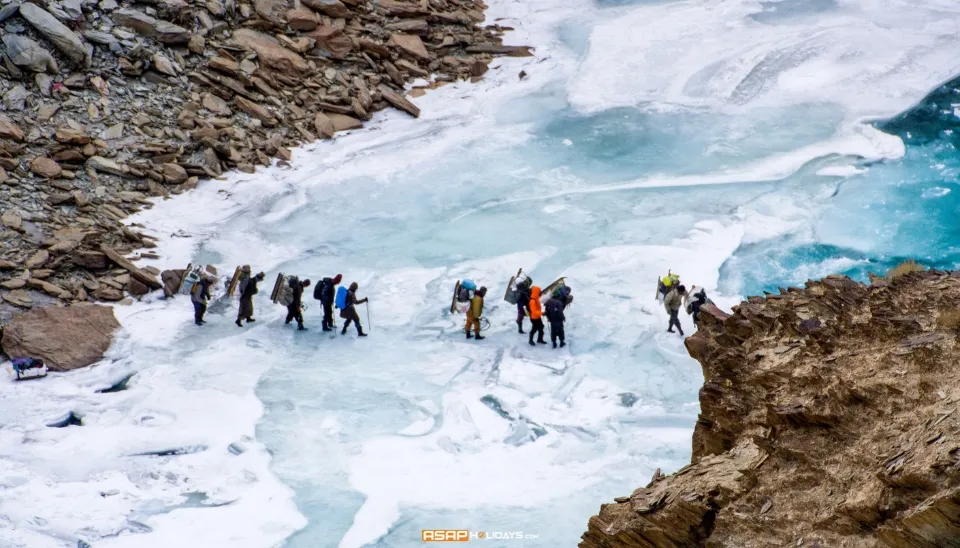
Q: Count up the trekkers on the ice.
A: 12